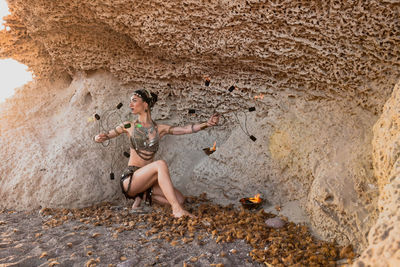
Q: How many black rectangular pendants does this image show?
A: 10